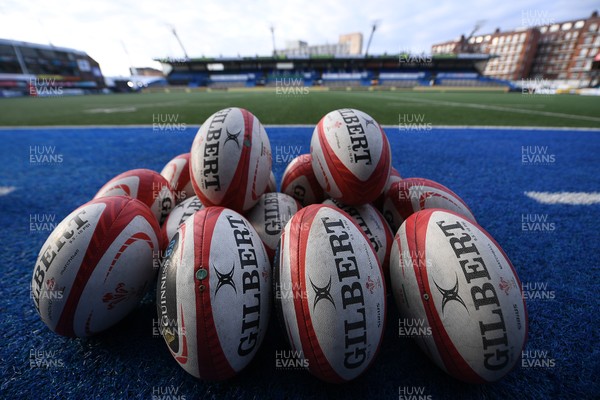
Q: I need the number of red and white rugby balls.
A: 15